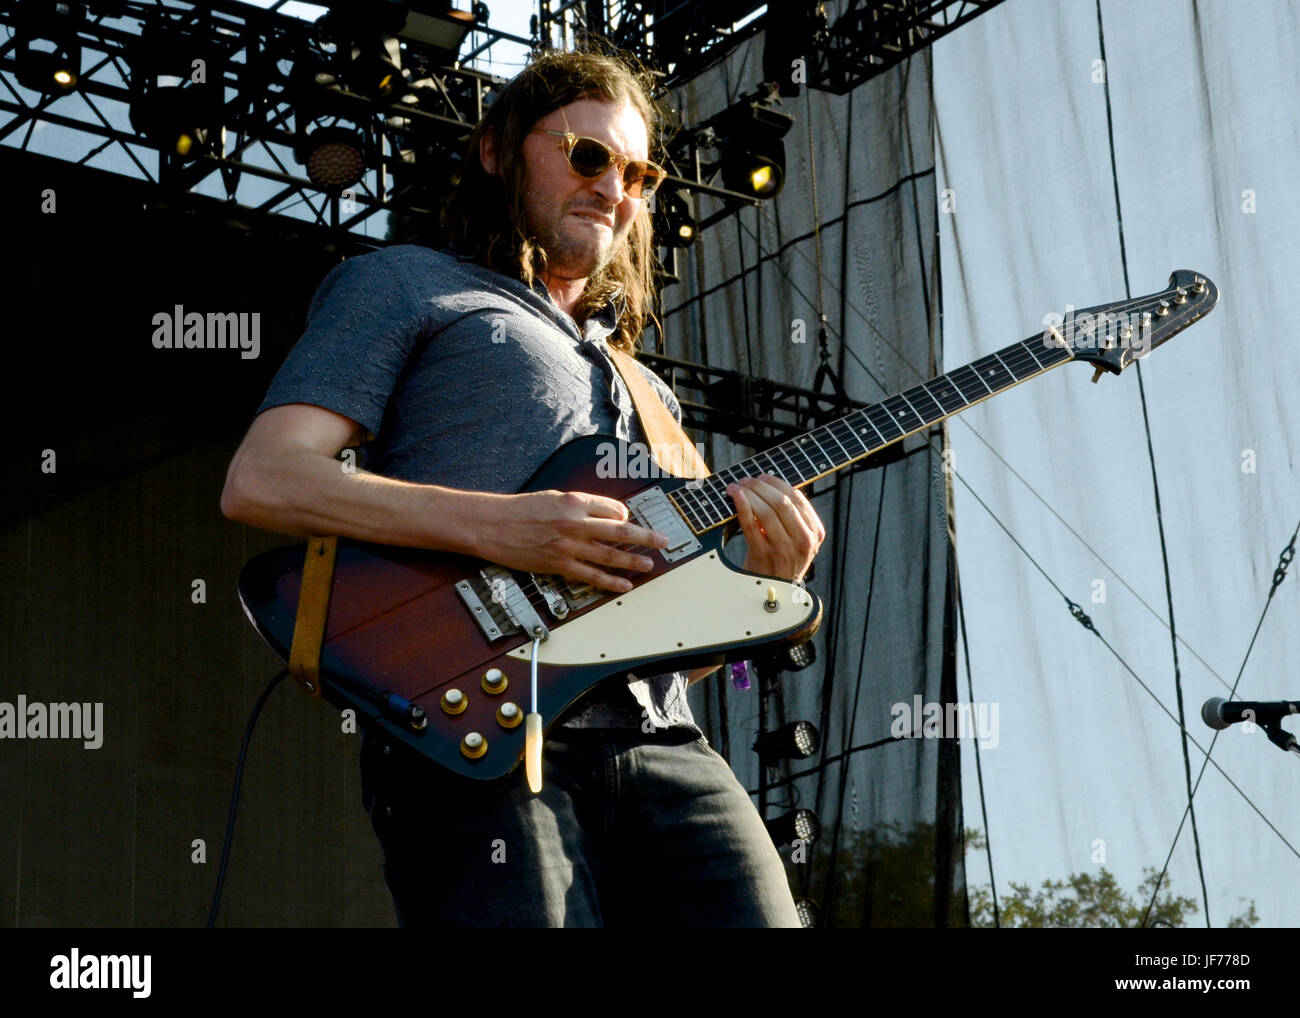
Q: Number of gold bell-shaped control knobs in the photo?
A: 4